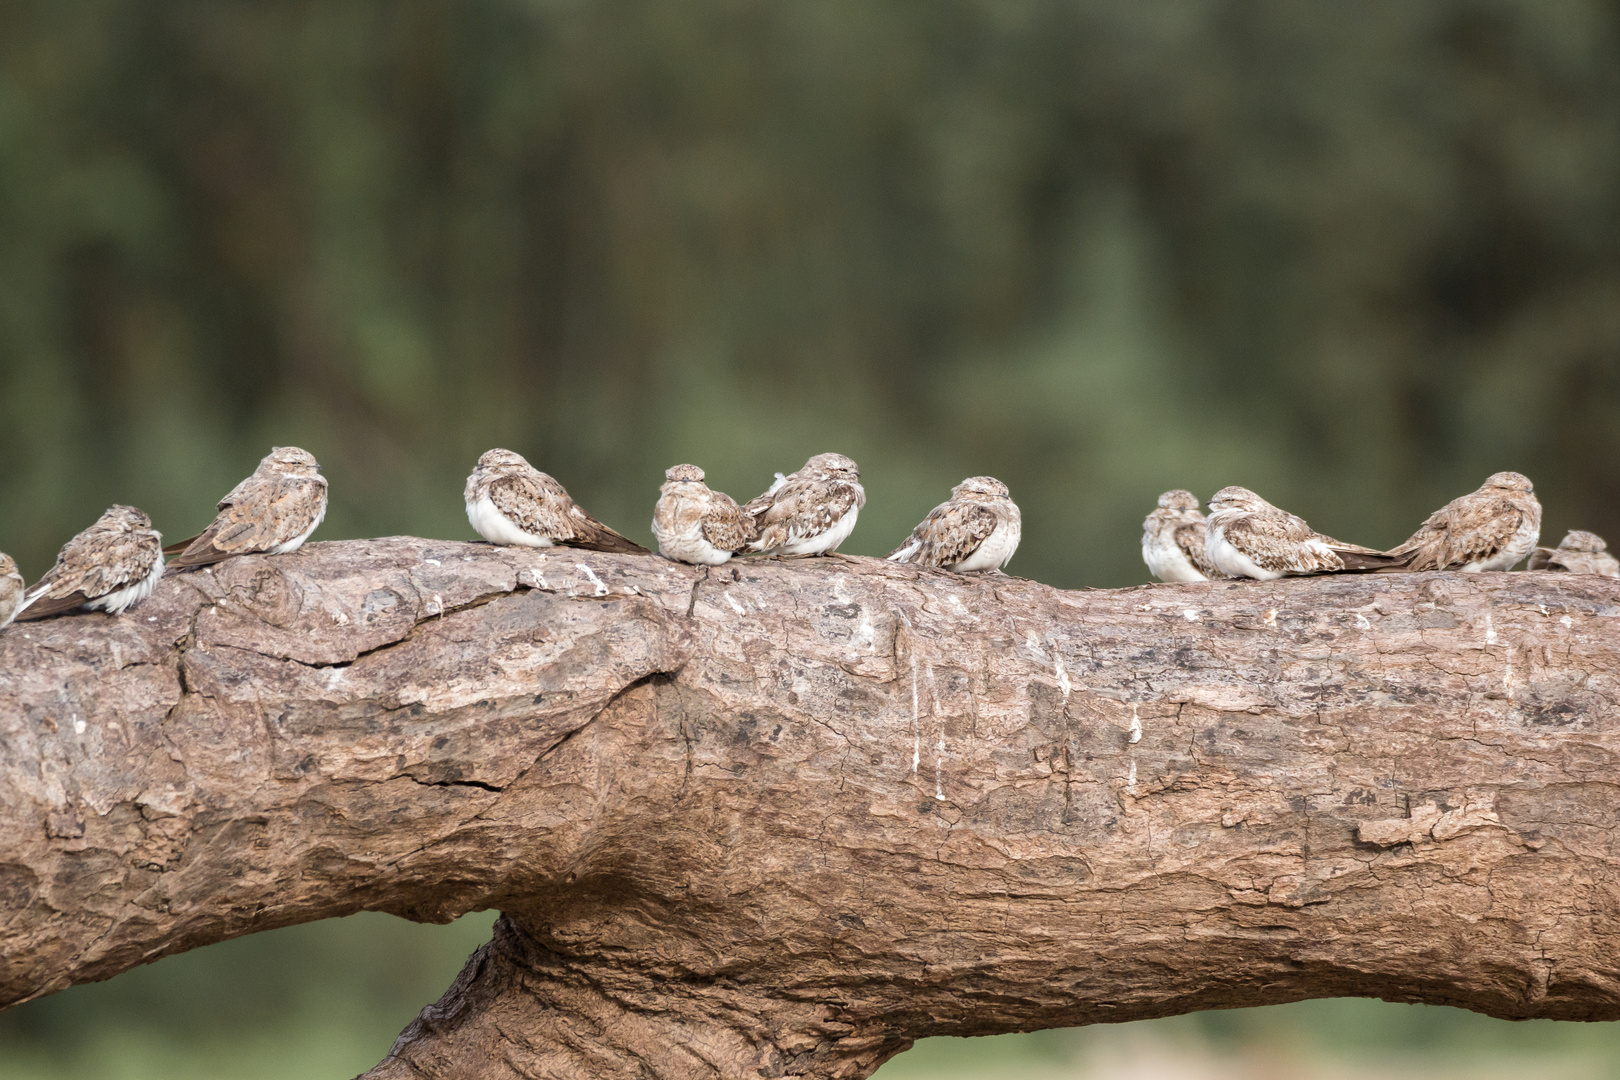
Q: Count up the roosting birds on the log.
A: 11